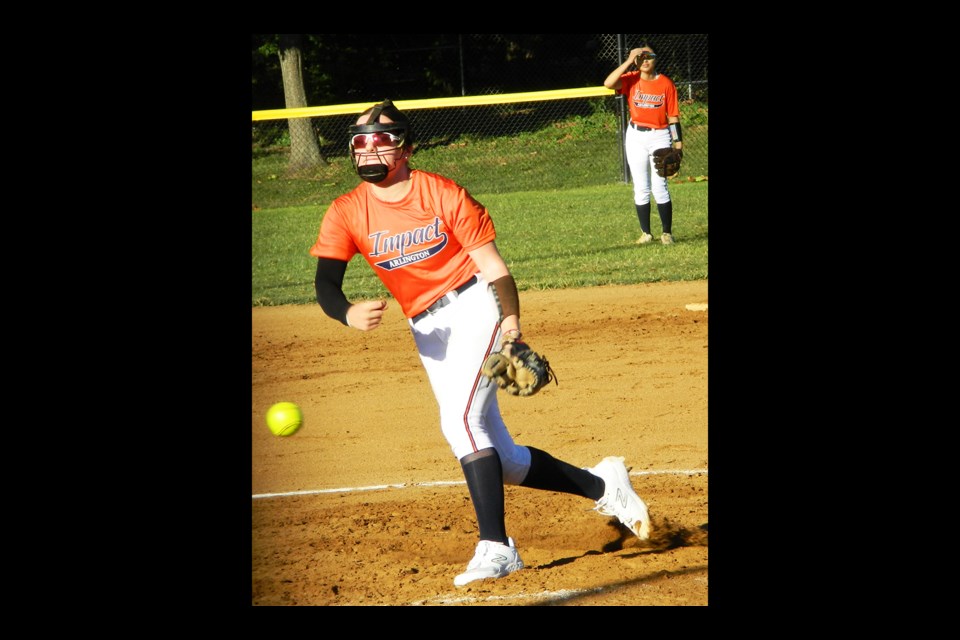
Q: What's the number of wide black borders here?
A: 2